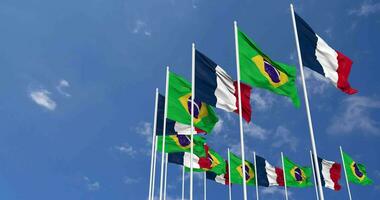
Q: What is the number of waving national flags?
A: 14